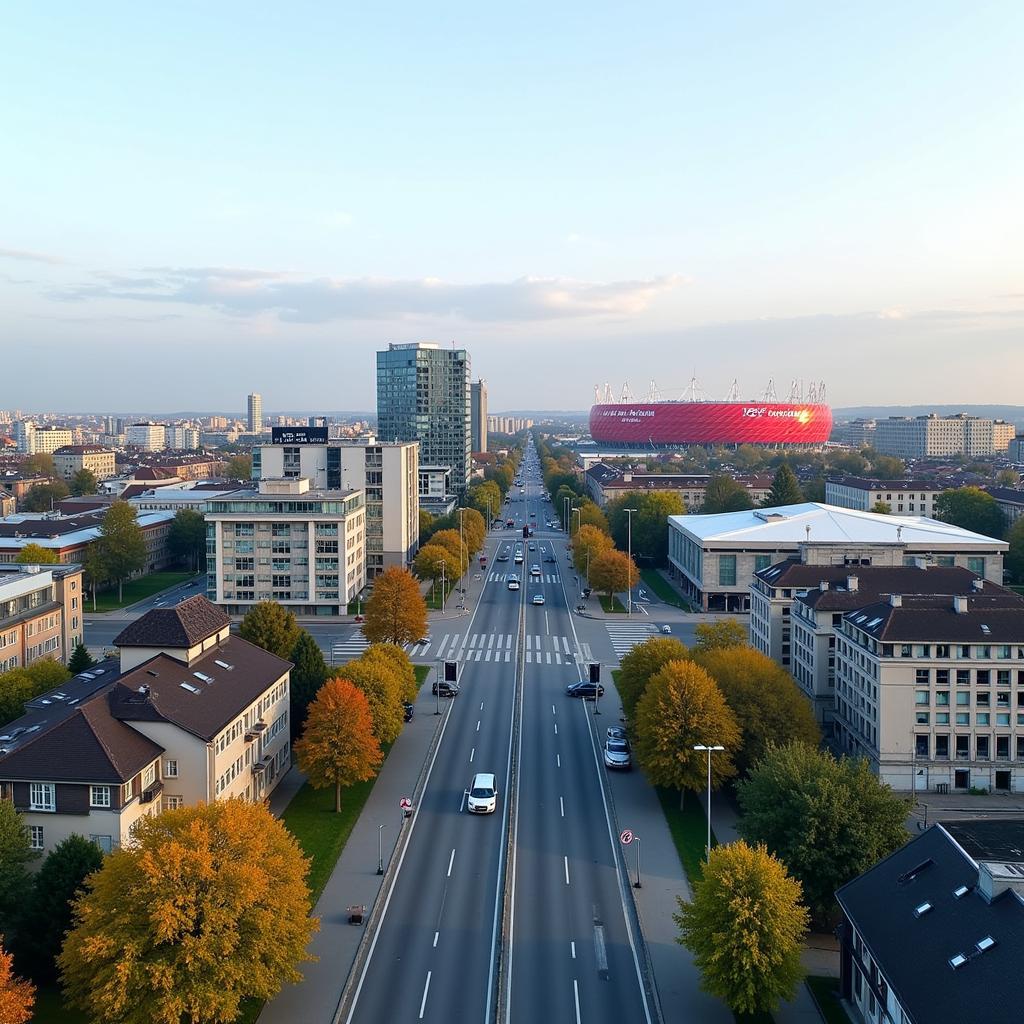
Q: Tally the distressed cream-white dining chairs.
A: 0